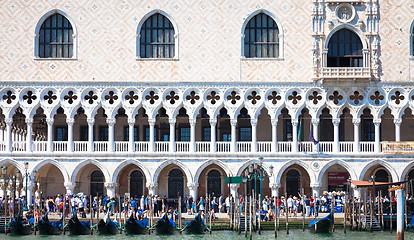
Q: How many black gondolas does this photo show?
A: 8